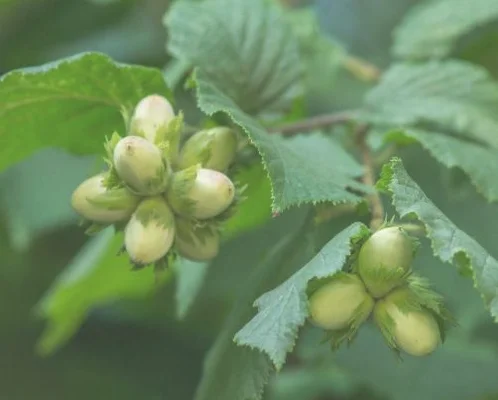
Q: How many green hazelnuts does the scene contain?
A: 10